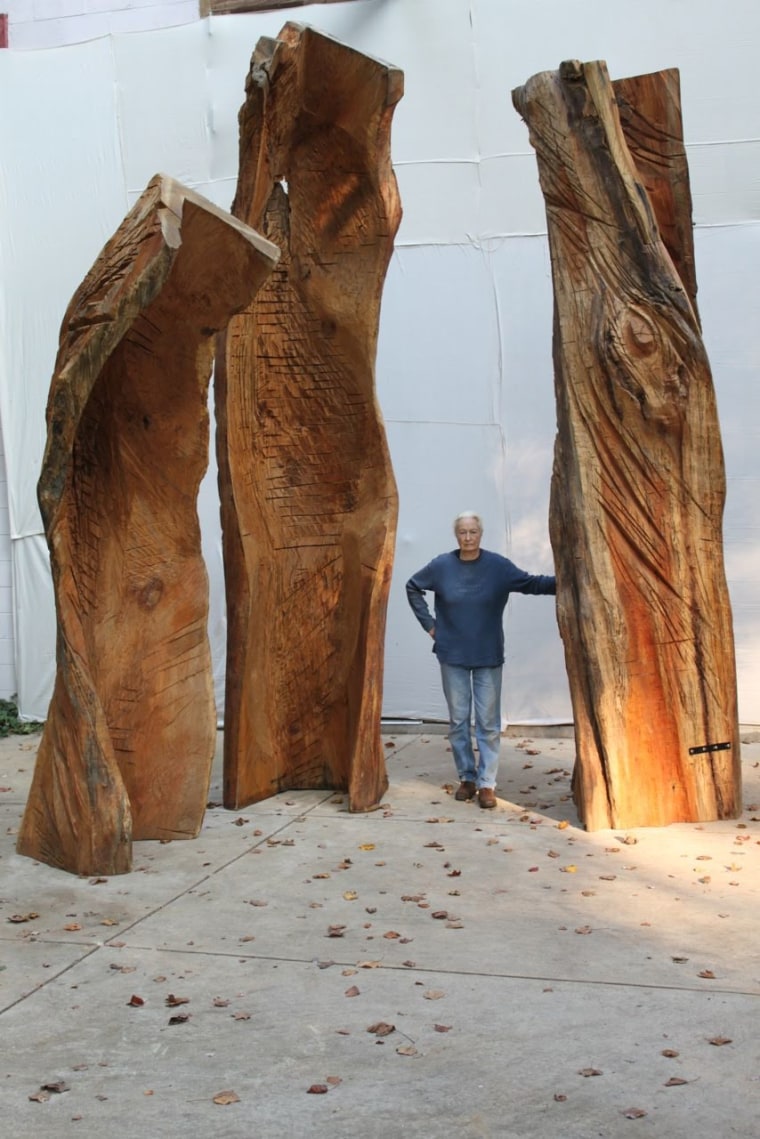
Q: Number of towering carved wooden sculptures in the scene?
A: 3